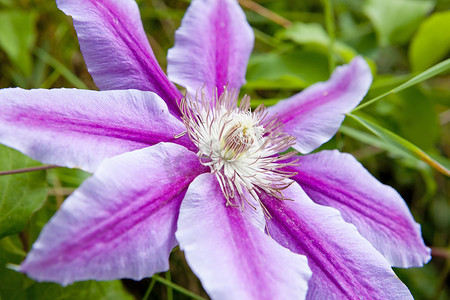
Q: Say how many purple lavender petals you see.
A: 8